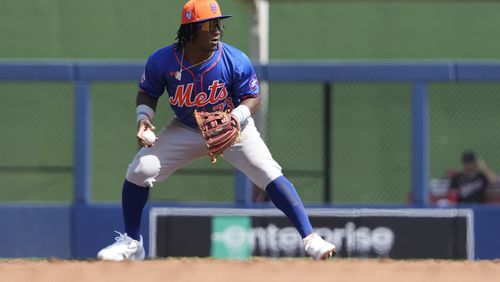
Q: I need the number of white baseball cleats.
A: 2